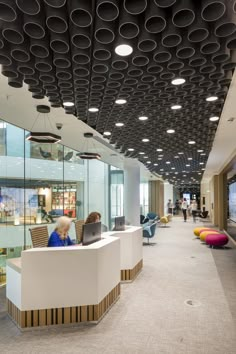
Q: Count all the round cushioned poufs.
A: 4